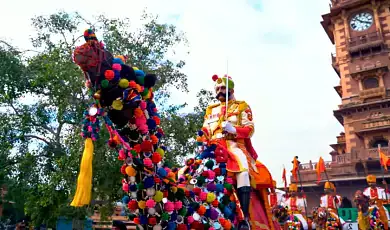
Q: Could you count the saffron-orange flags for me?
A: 4